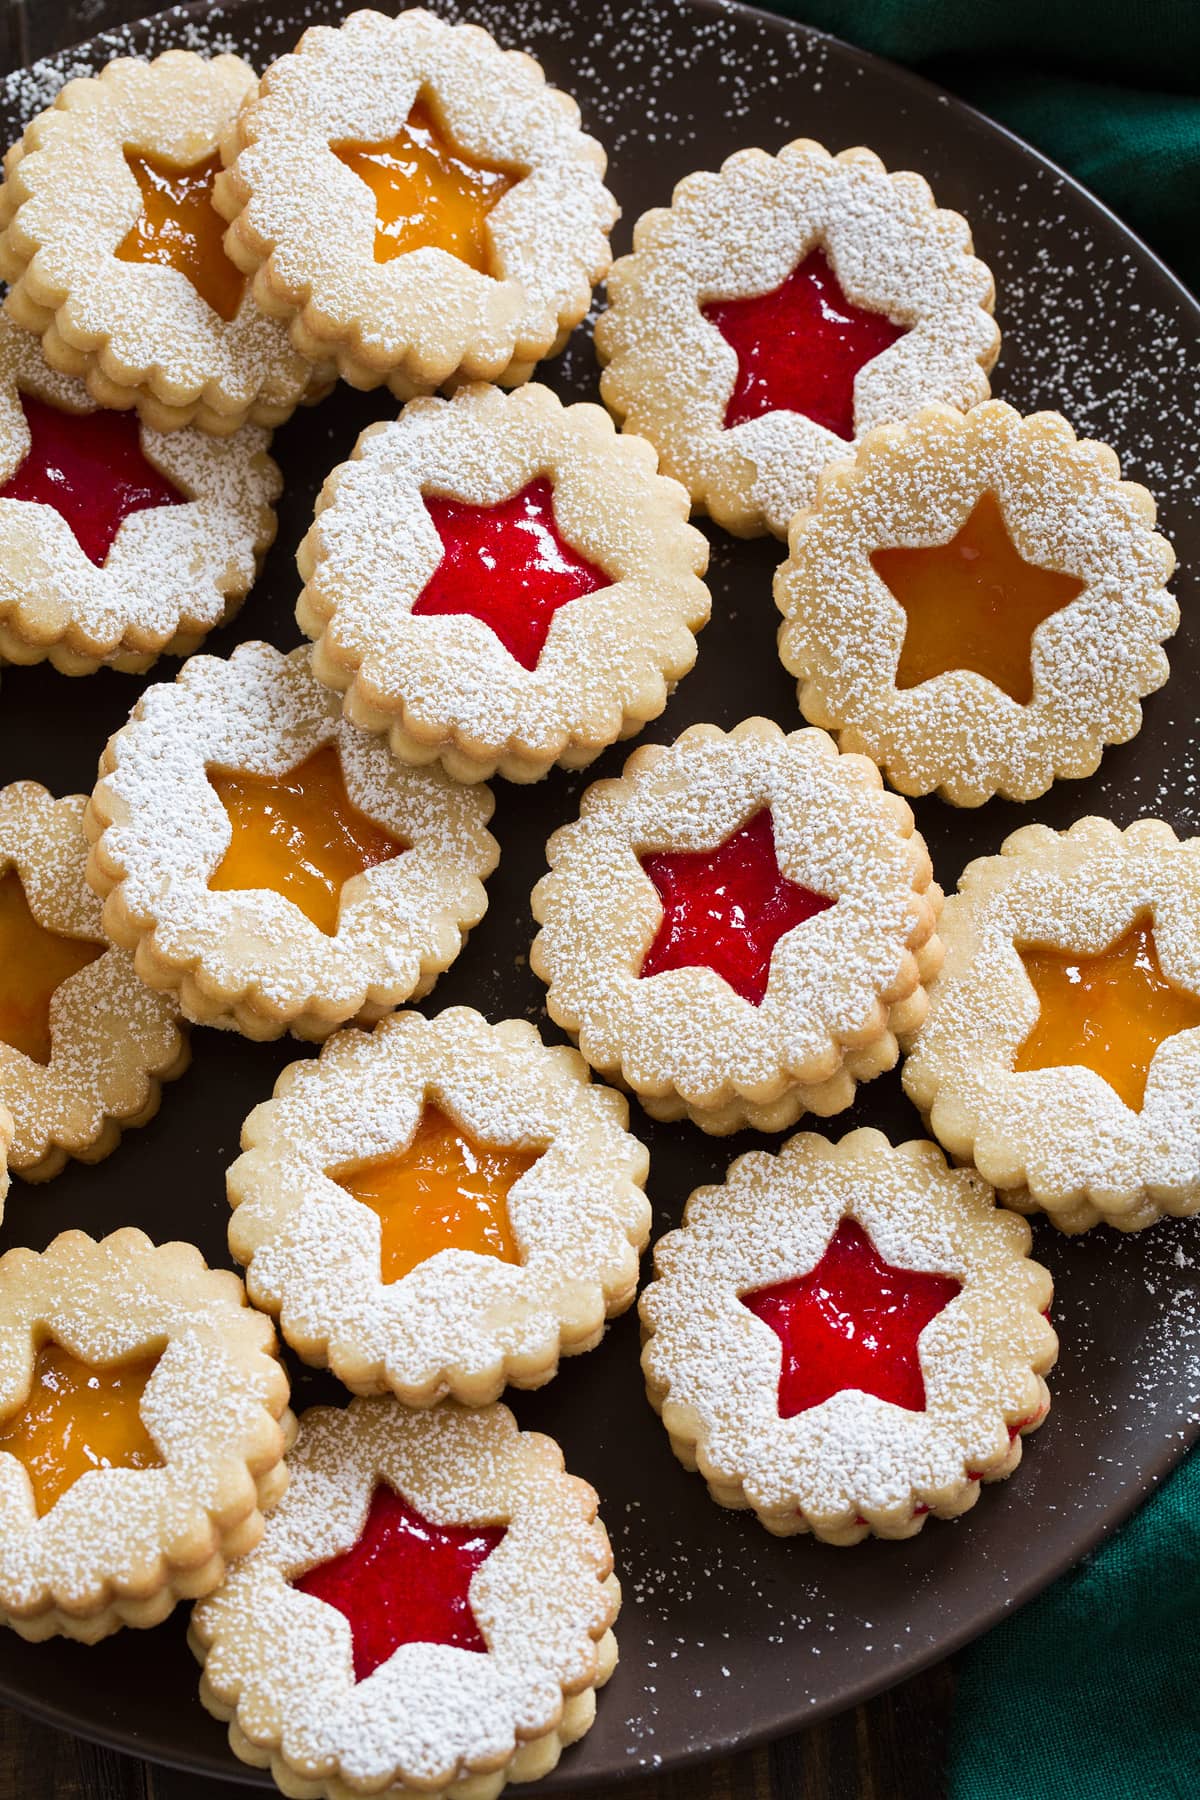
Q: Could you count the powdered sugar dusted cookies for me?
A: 14